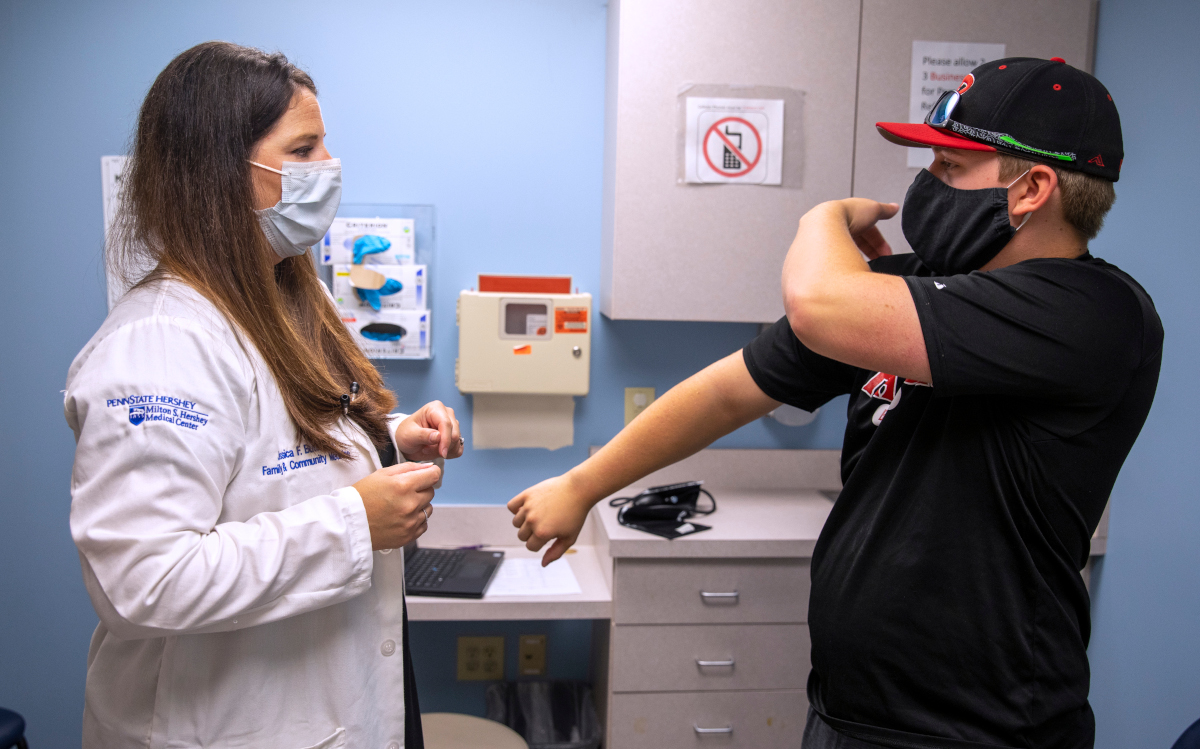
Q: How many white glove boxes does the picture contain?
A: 3